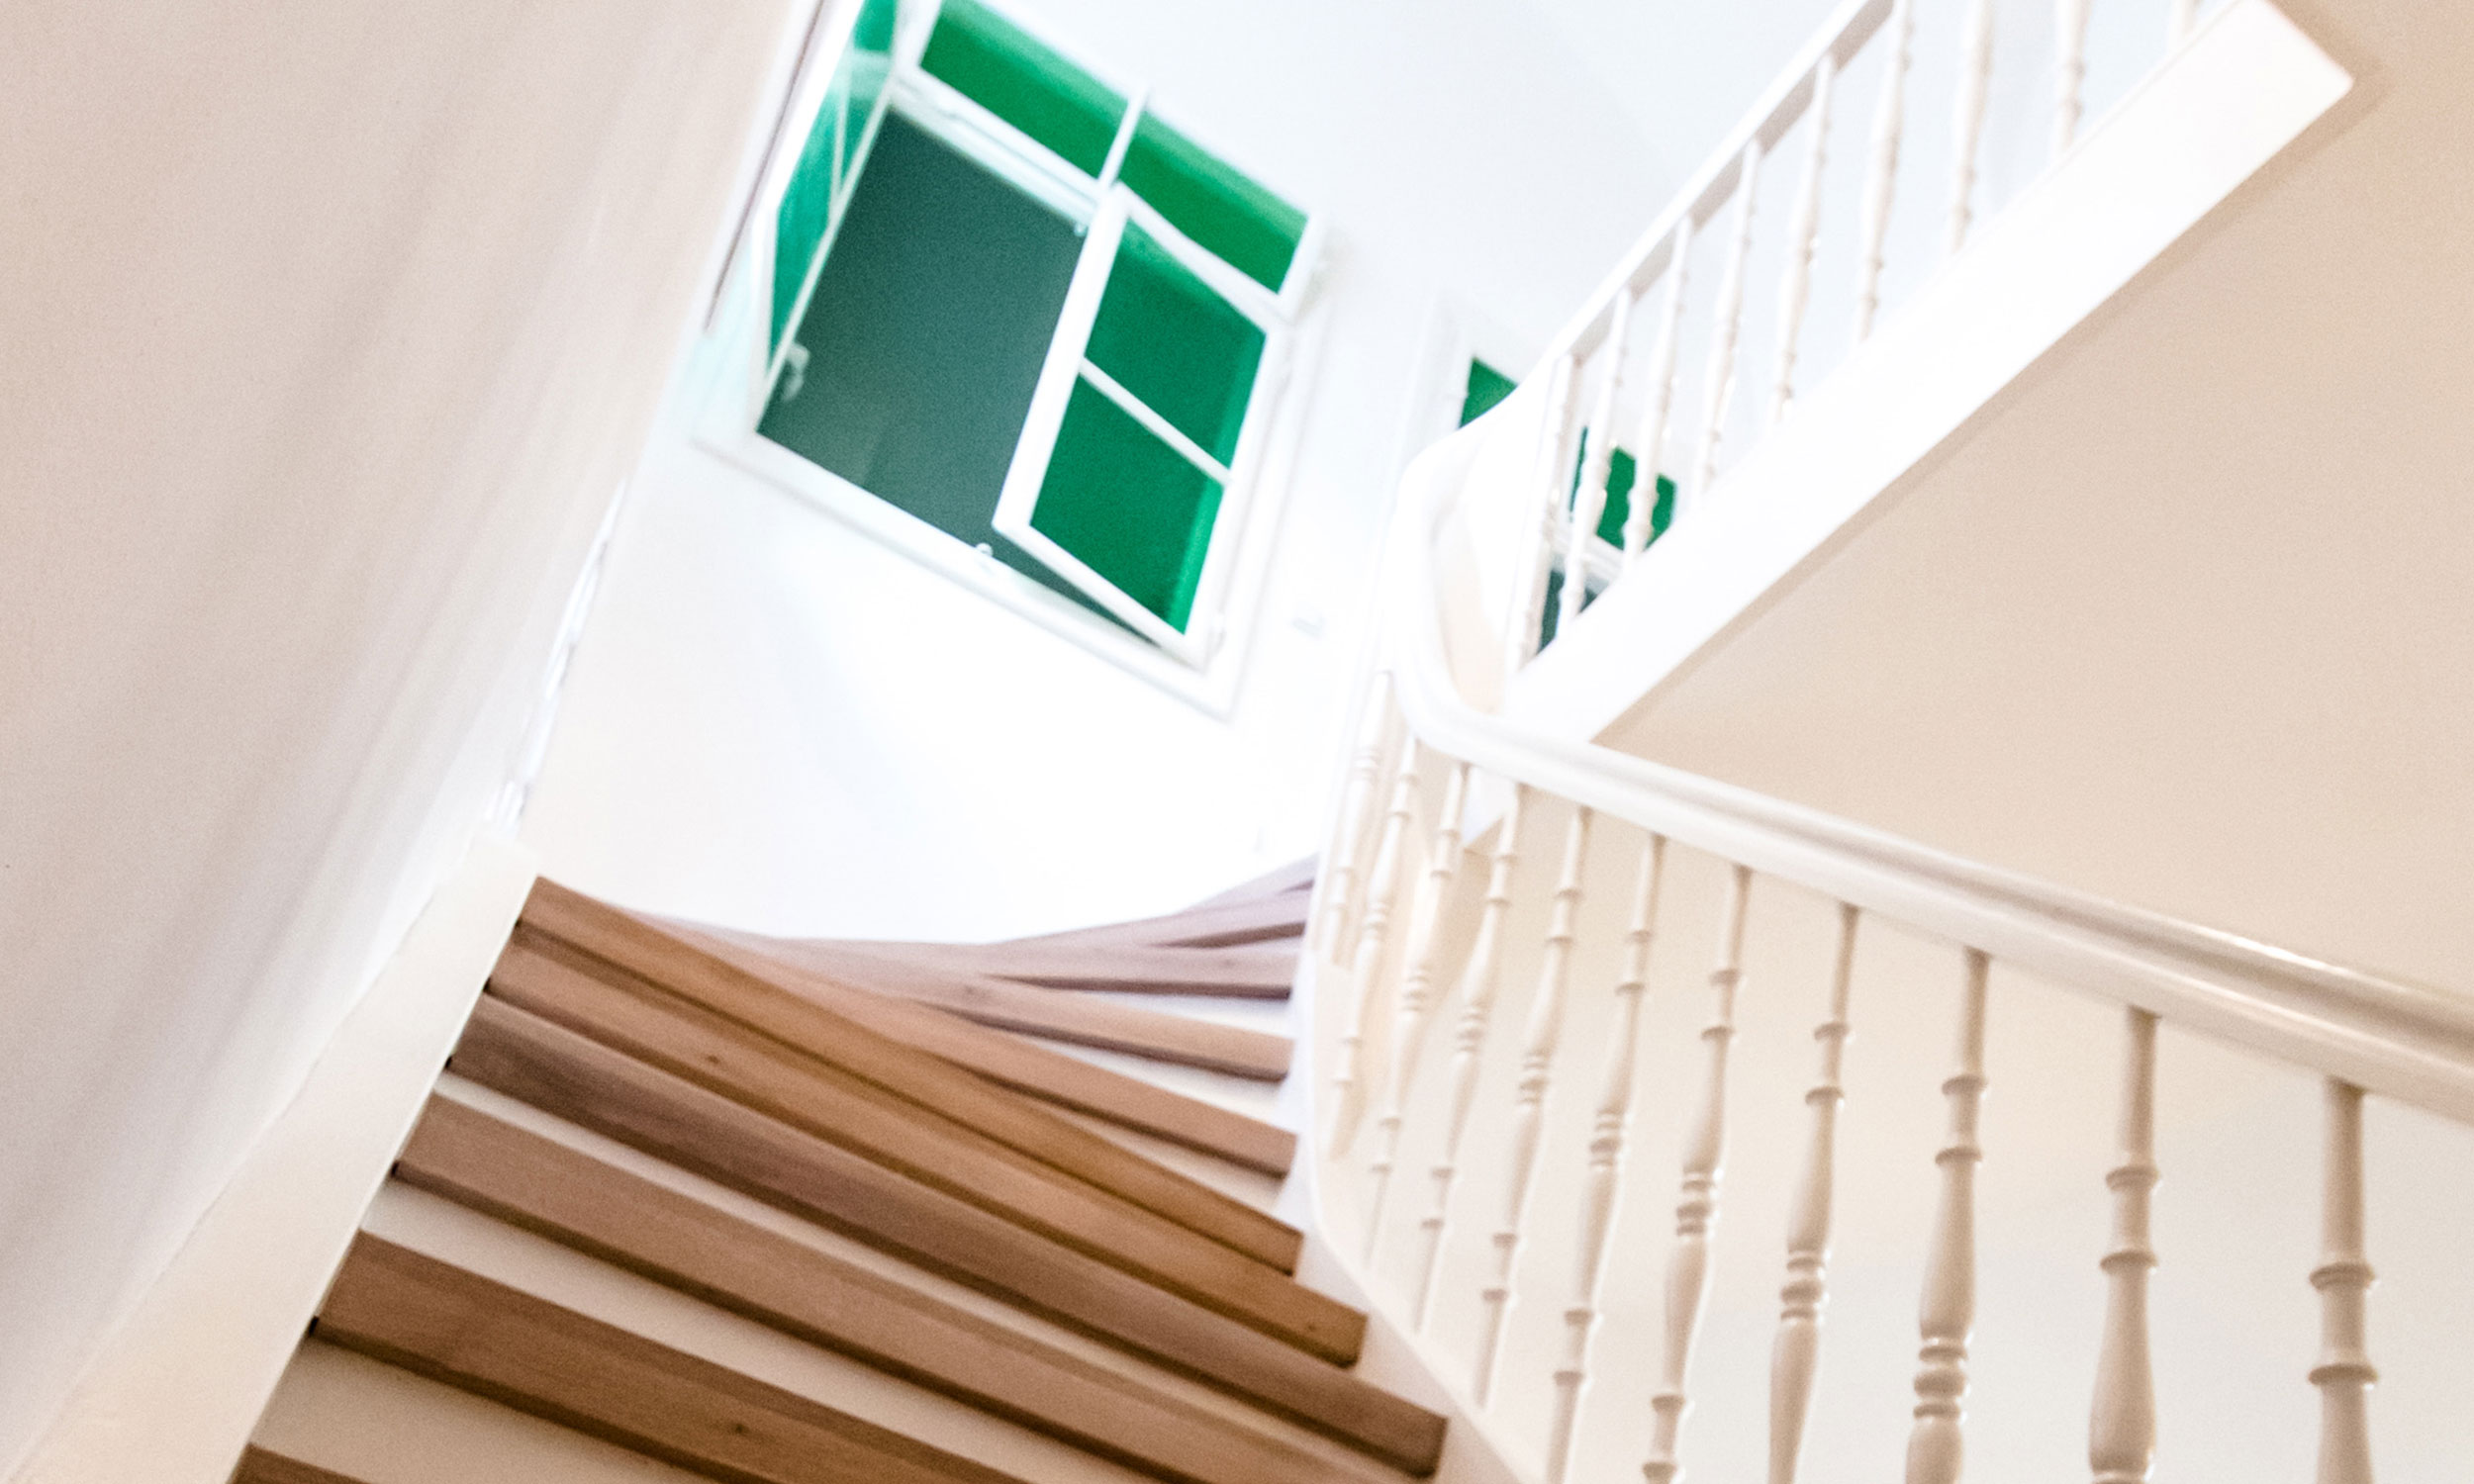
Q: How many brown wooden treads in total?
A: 11